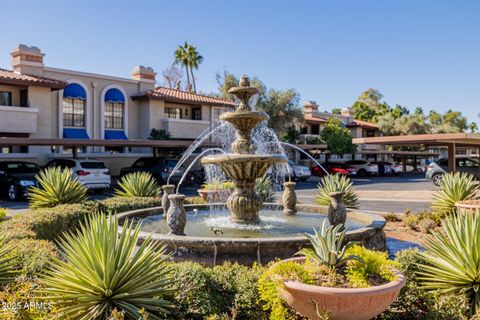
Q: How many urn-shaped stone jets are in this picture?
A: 4